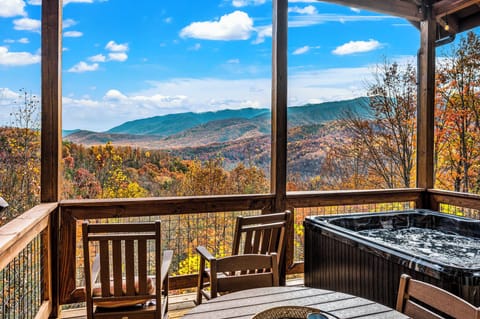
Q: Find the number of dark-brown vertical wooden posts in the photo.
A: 3